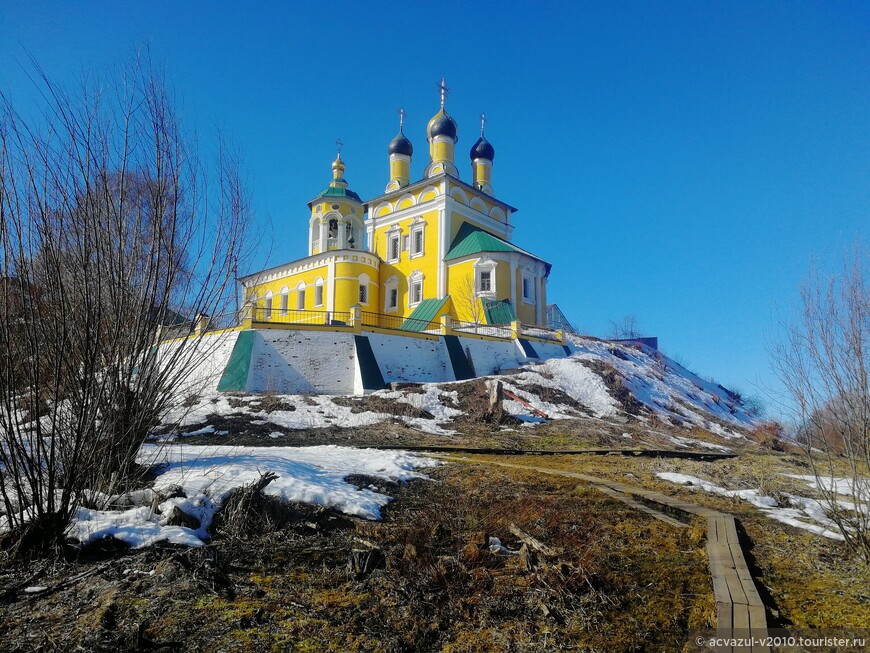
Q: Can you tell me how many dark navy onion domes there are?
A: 3